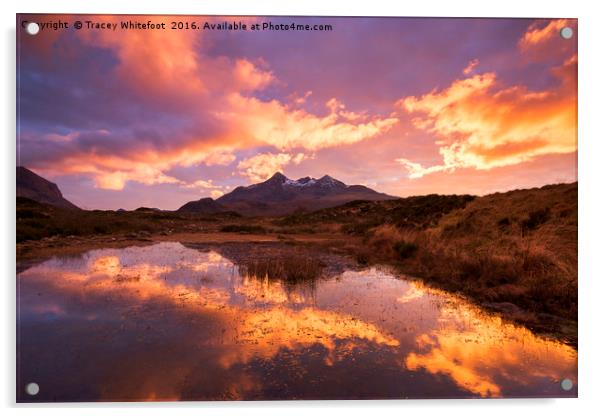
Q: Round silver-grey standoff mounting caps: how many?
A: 4